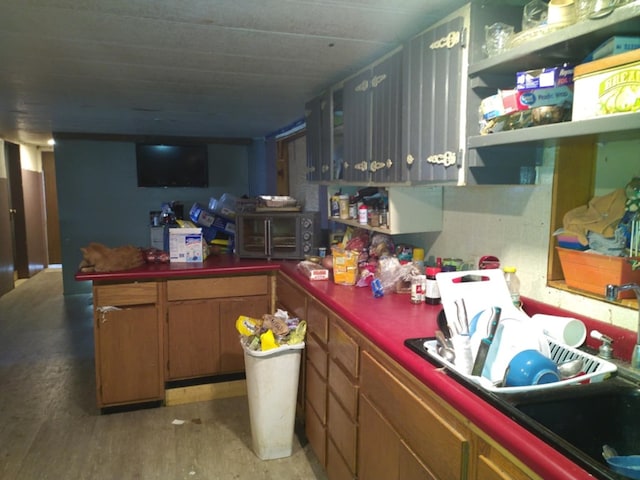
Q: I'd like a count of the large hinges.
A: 6